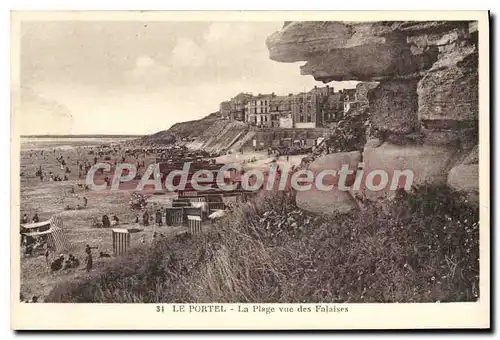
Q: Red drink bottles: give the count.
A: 0